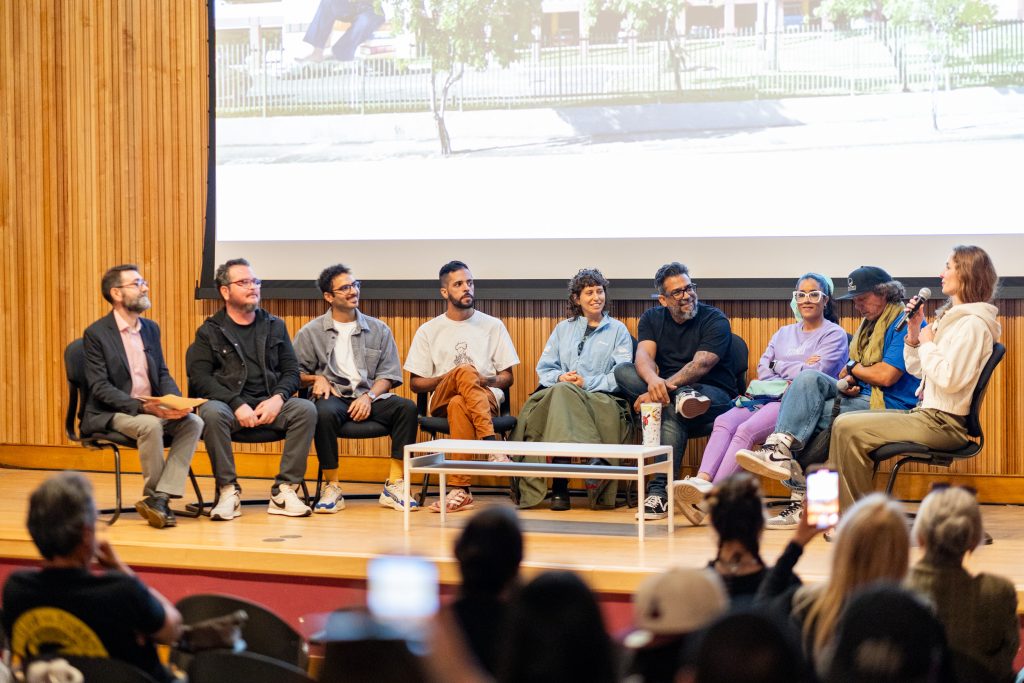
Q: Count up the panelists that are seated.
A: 9